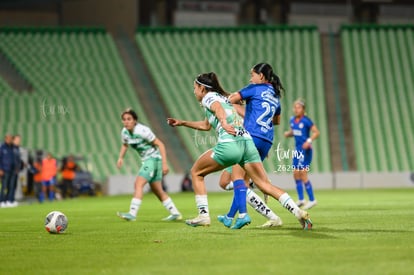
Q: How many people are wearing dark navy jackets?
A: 2